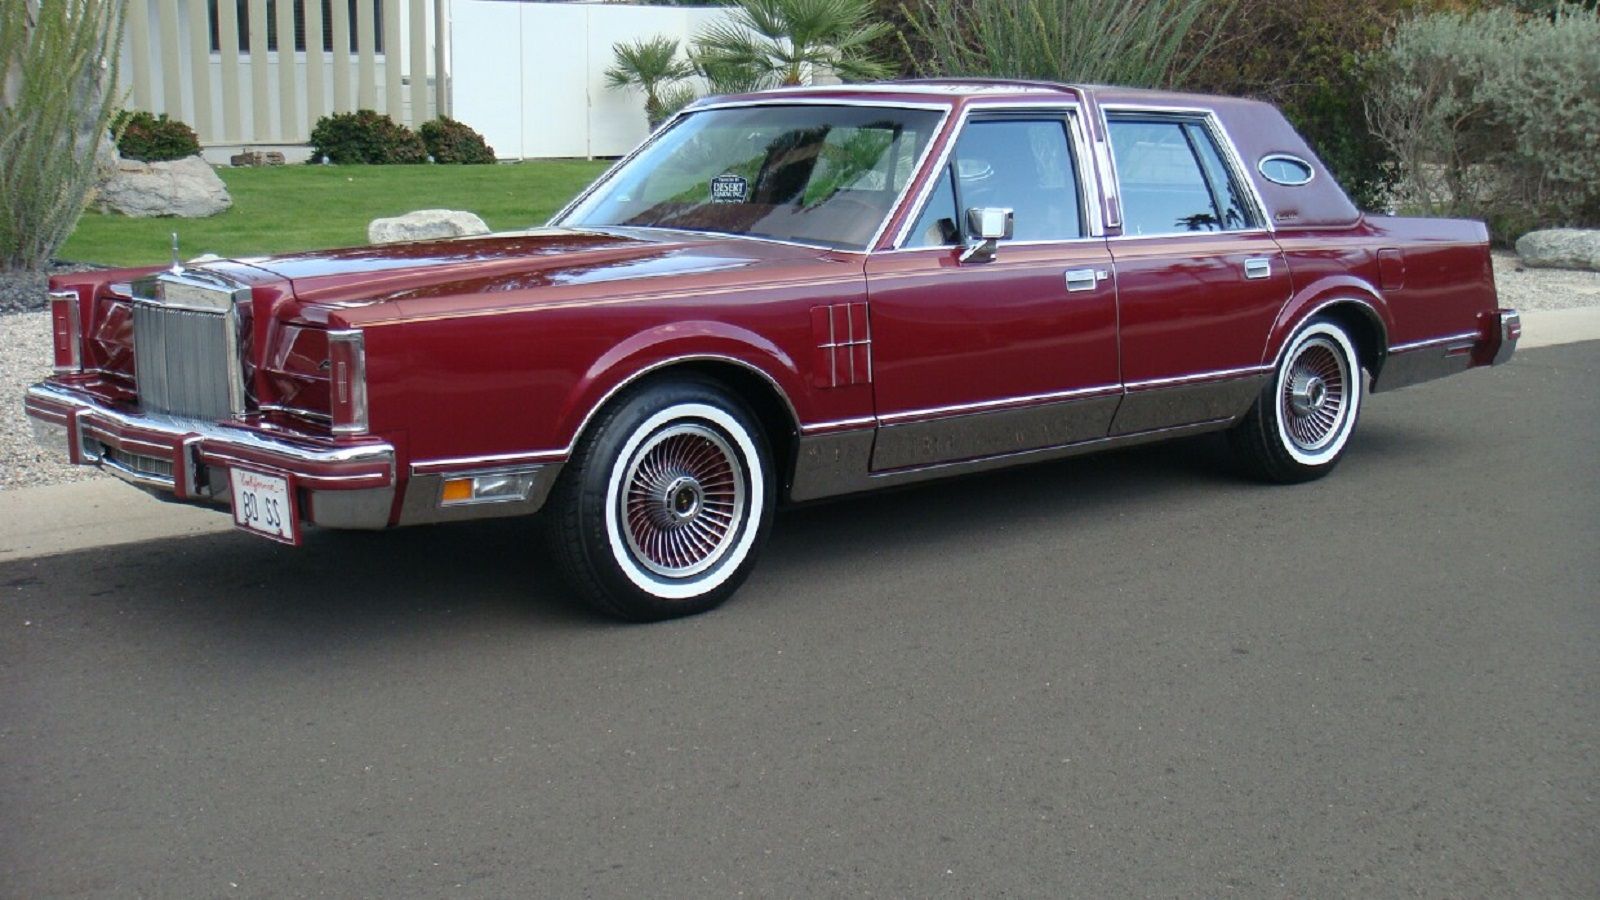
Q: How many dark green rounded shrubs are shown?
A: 3